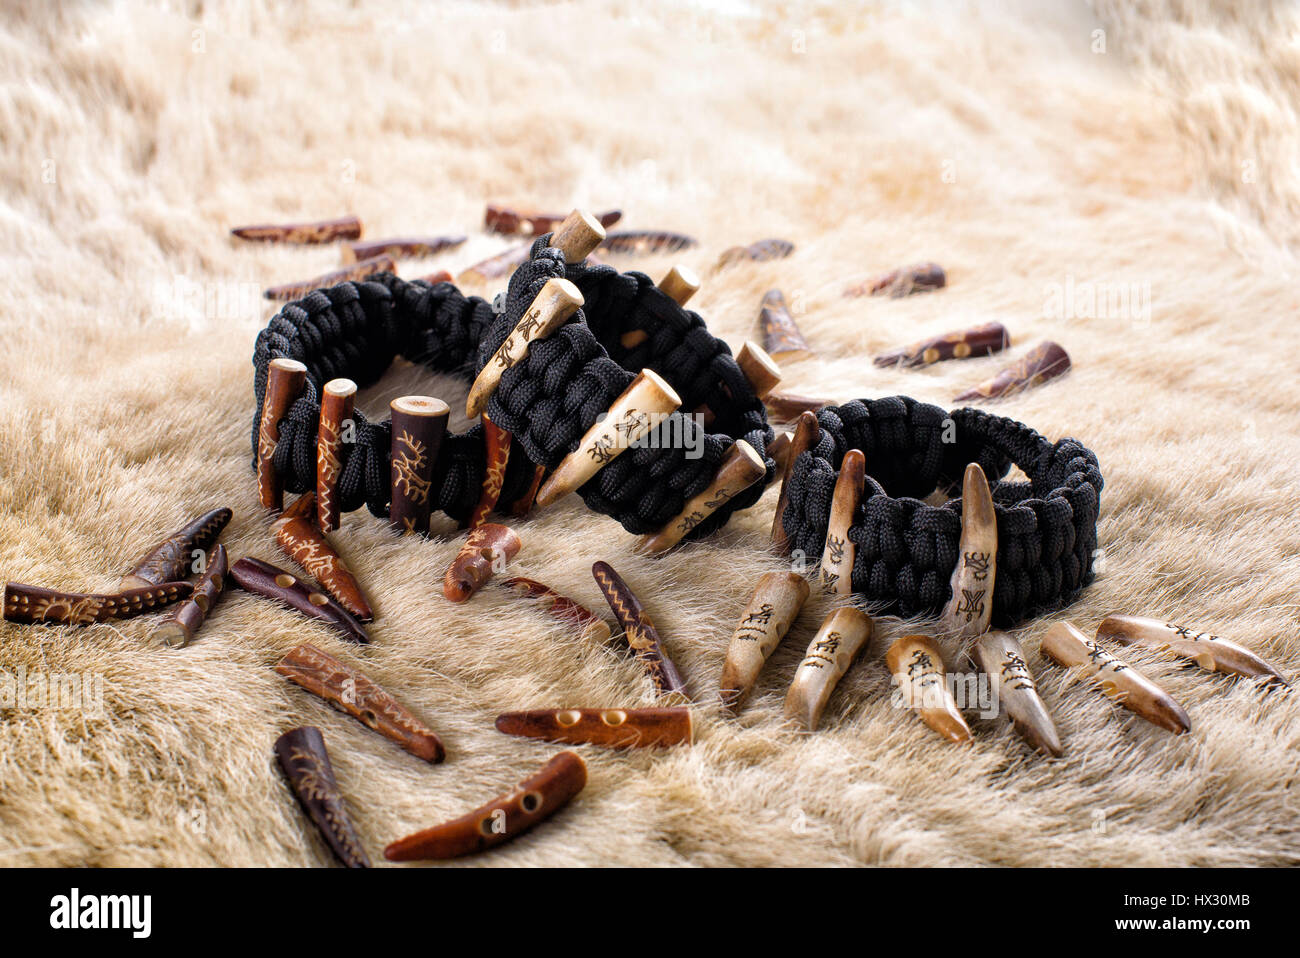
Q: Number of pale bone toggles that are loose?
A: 6